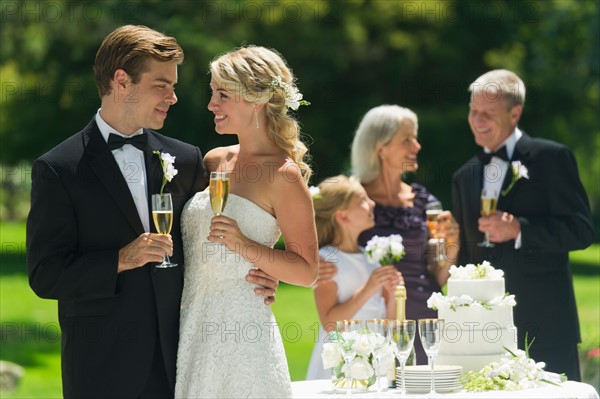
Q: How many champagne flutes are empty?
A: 4